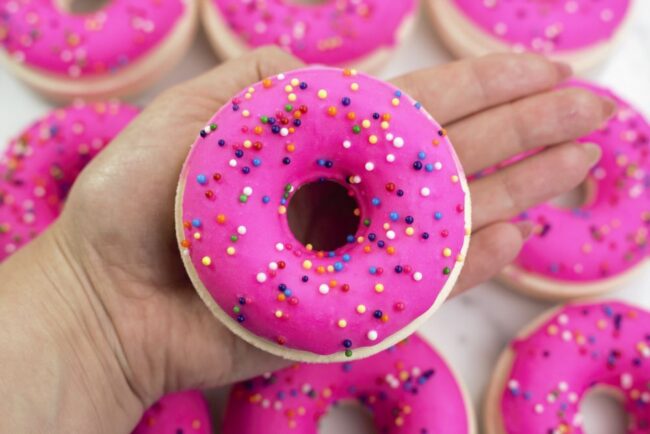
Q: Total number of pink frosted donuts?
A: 9